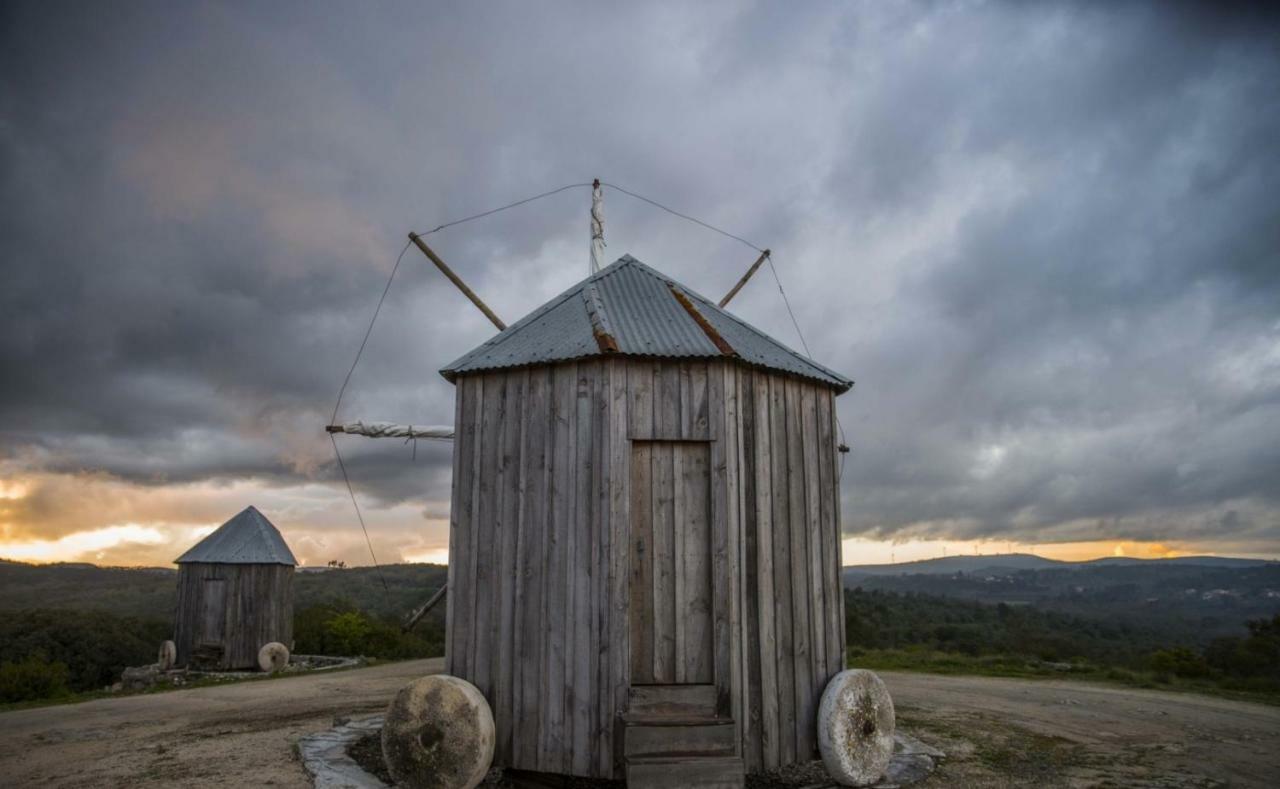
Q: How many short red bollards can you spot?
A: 0